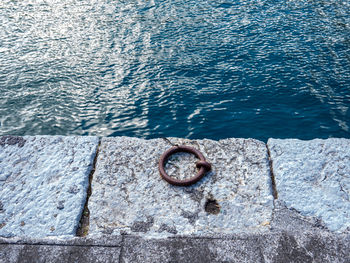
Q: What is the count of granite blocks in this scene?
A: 3